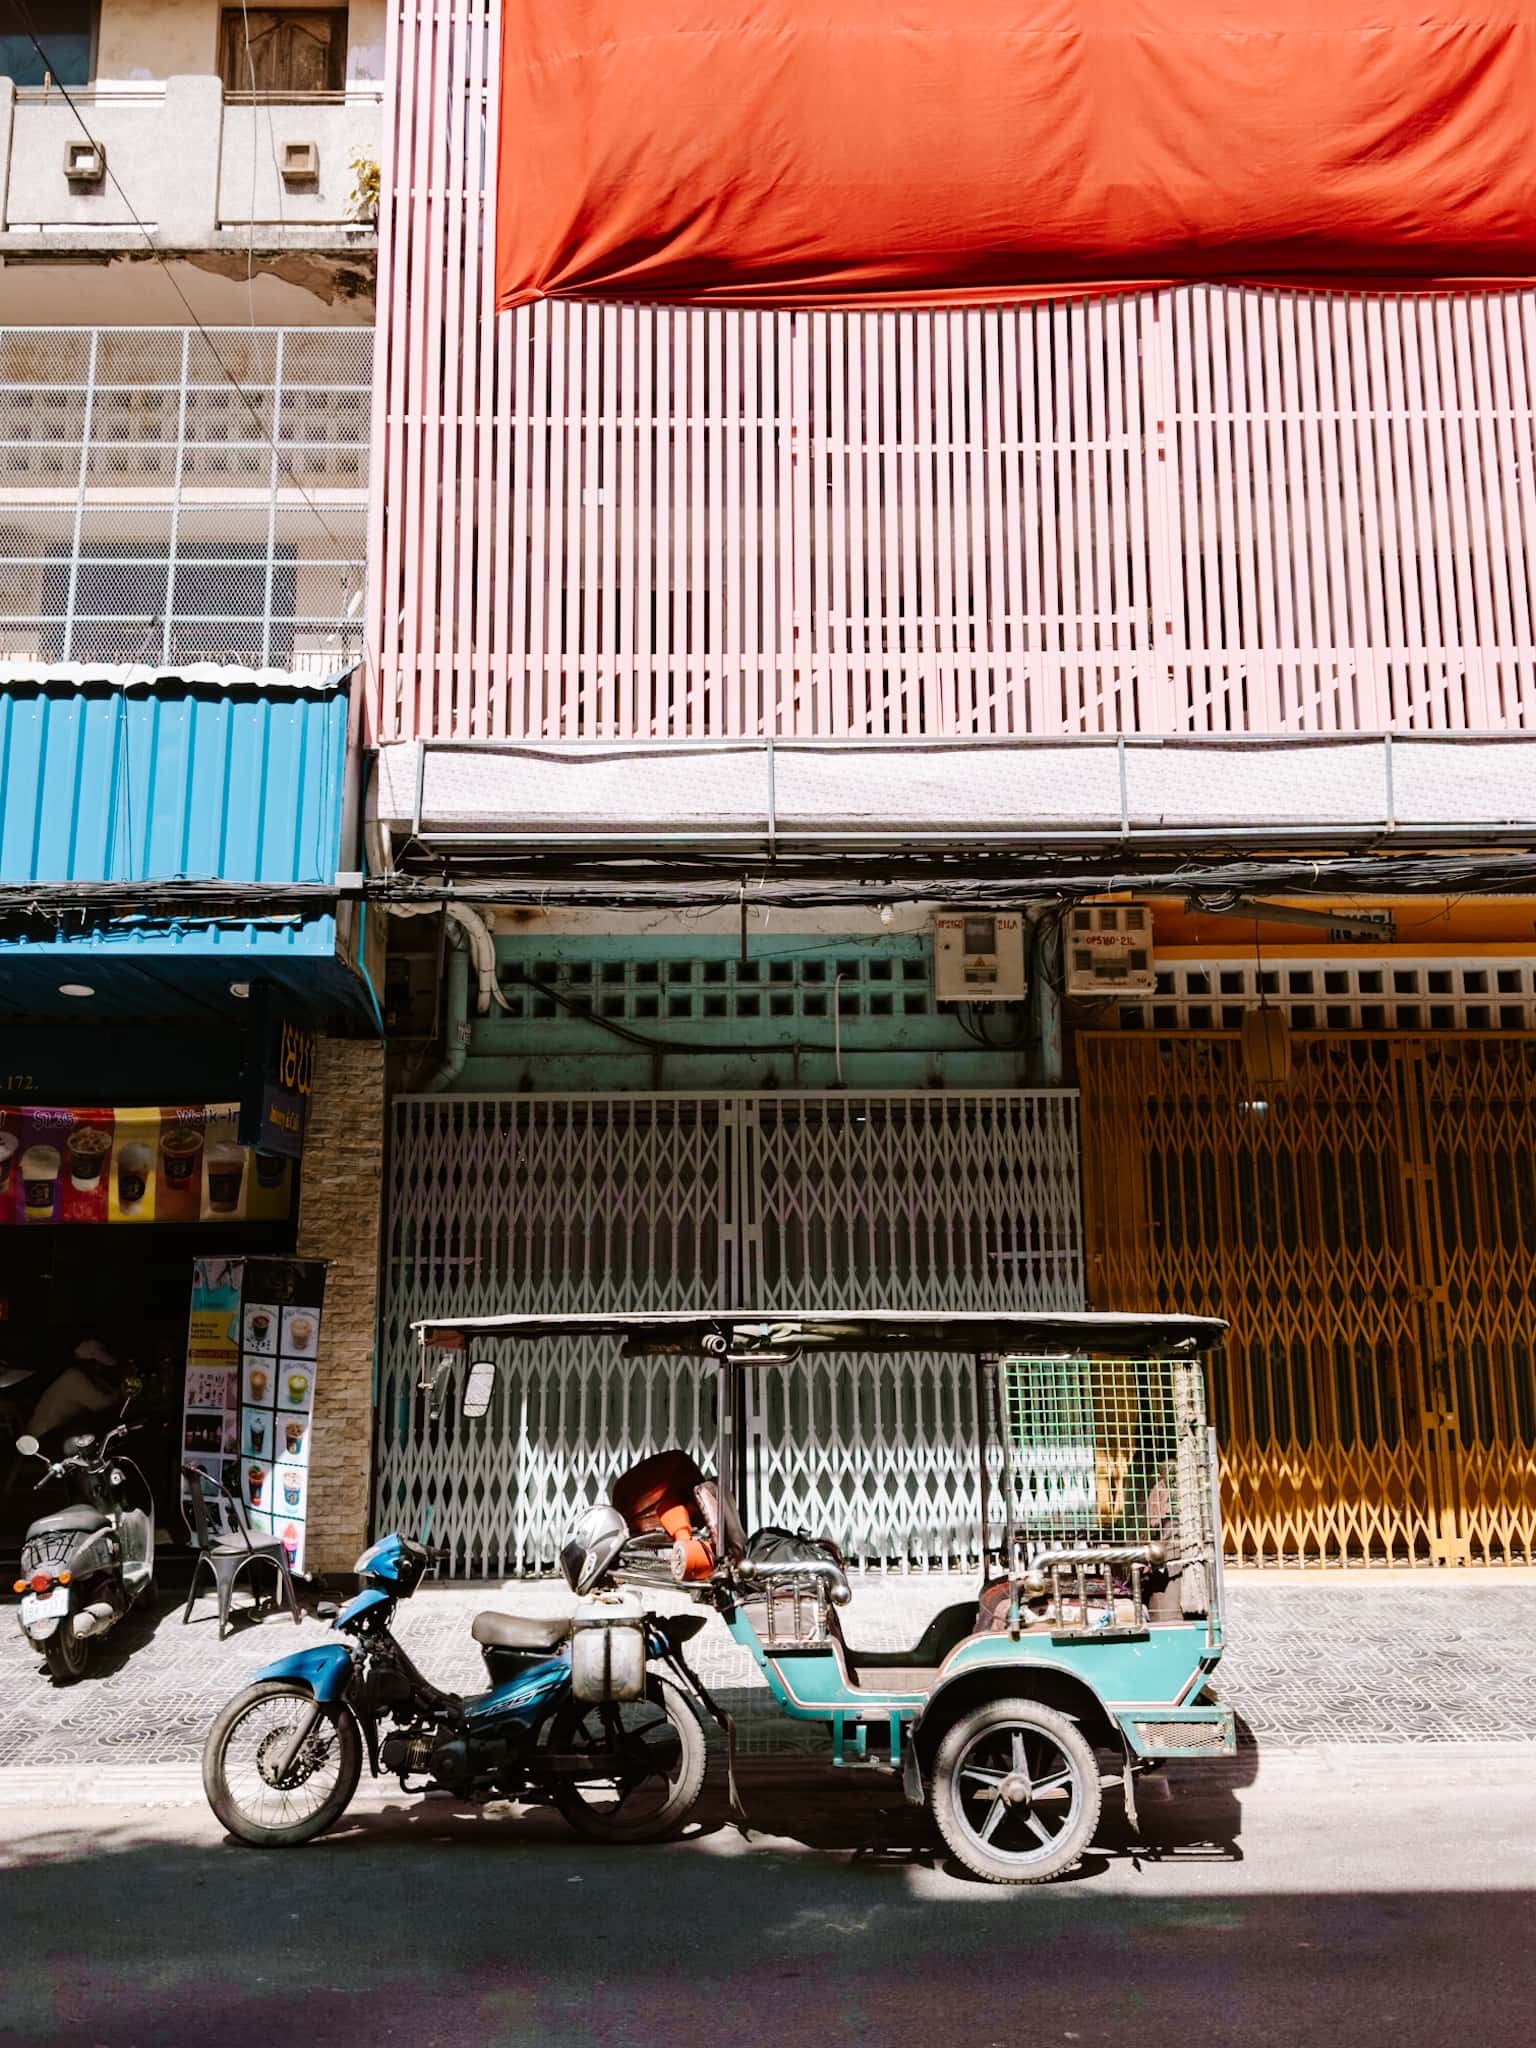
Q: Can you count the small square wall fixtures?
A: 2